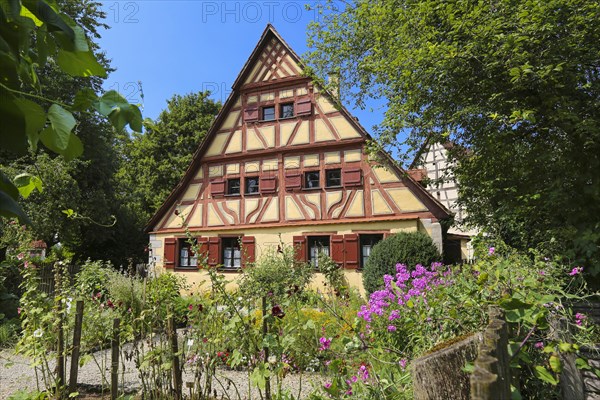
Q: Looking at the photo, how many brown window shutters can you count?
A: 13